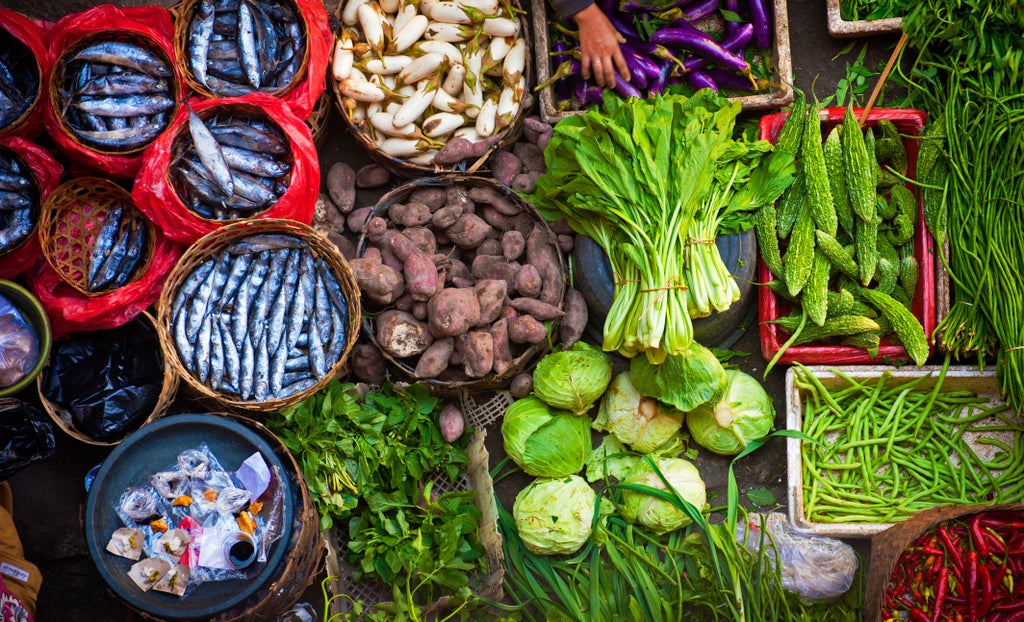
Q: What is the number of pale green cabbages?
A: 7